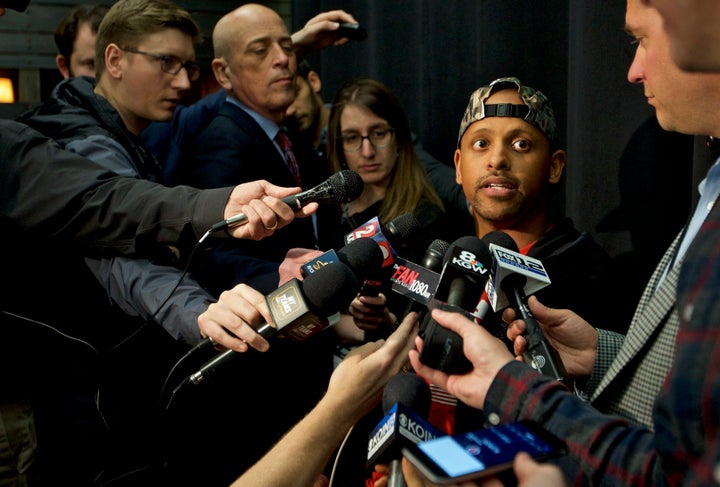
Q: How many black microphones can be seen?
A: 8